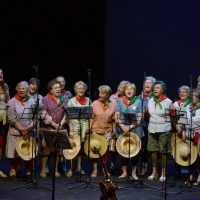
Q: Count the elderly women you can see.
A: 12